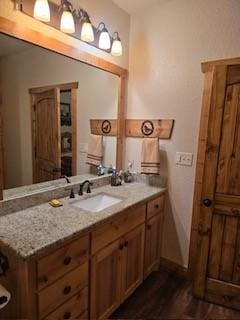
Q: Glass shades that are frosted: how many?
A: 5